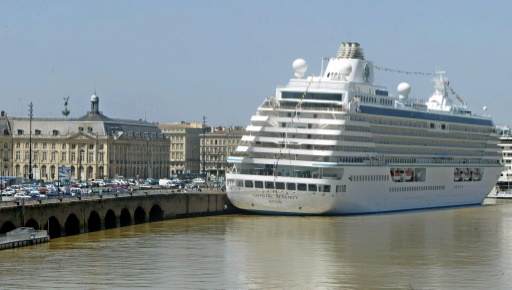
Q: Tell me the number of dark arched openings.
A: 9